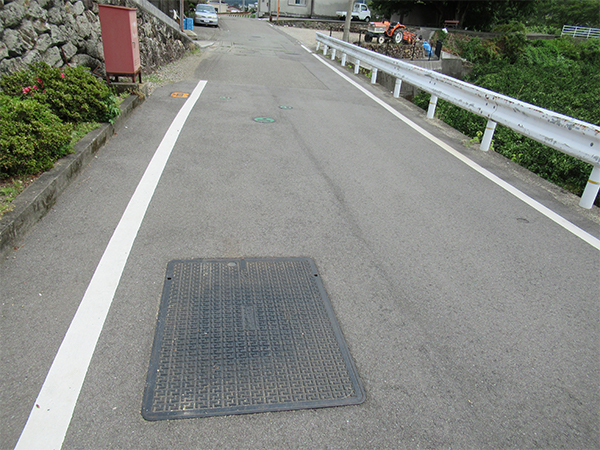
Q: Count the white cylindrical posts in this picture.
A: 10